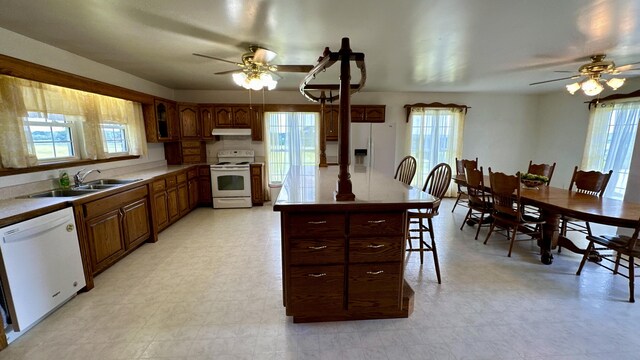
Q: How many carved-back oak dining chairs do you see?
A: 6